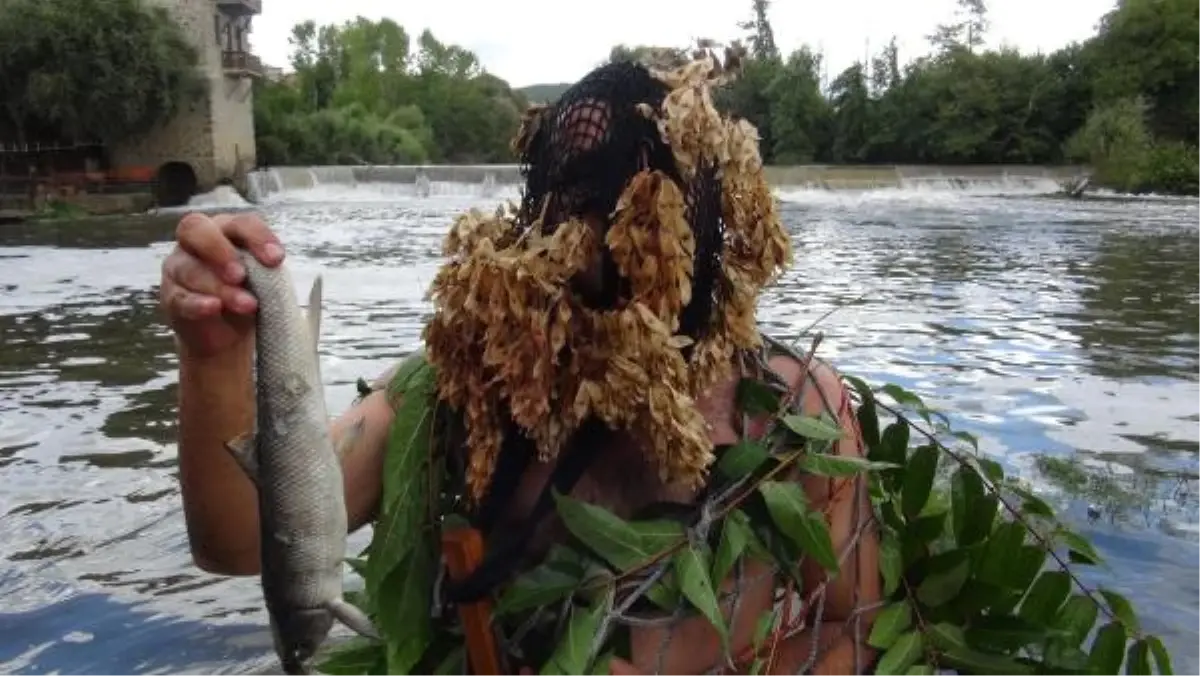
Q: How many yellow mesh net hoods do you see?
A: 0